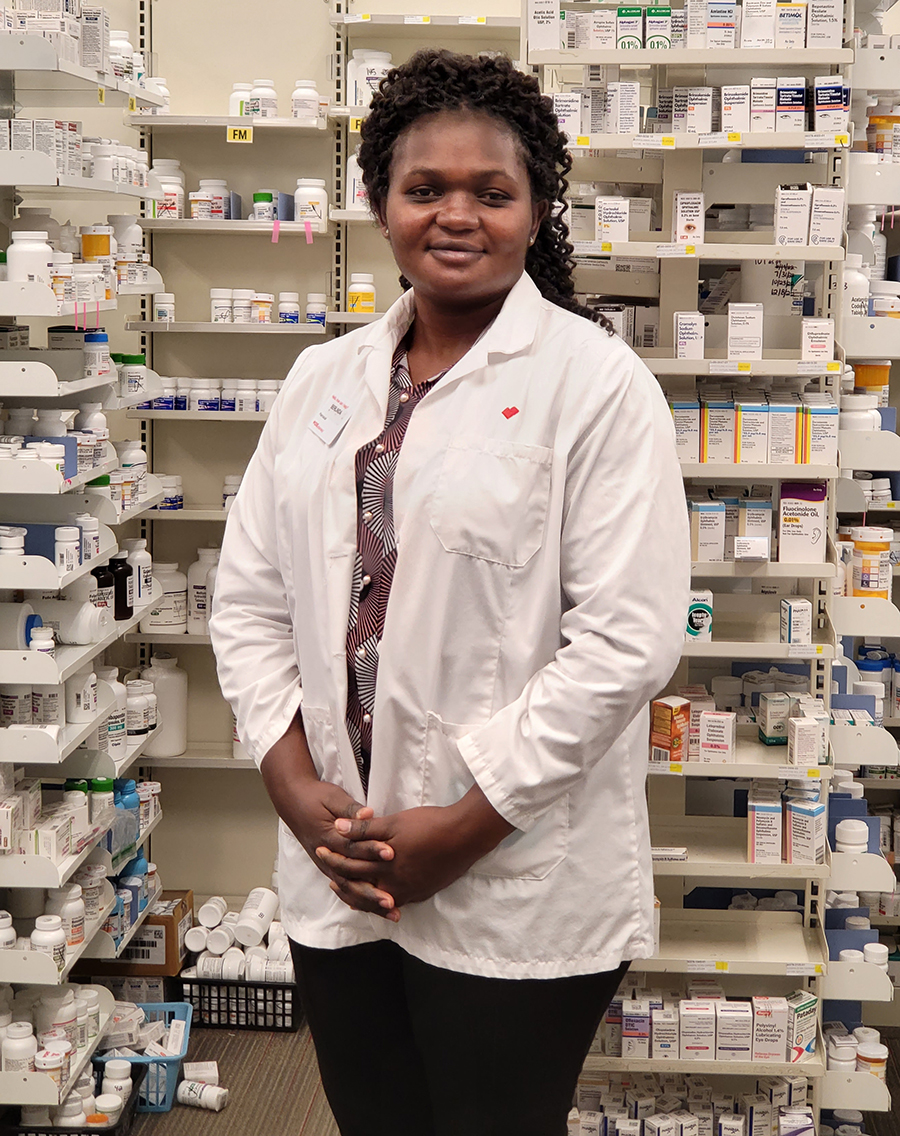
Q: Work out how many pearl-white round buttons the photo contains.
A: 6